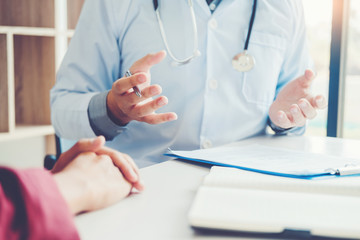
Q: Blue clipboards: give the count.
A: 1